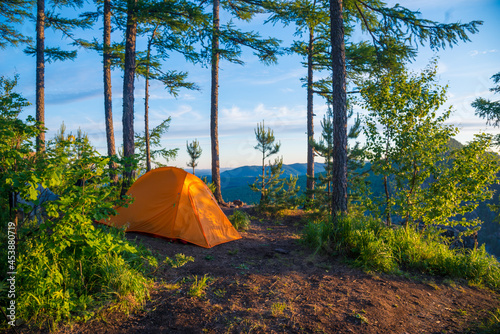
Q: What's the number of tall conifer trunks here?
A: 7